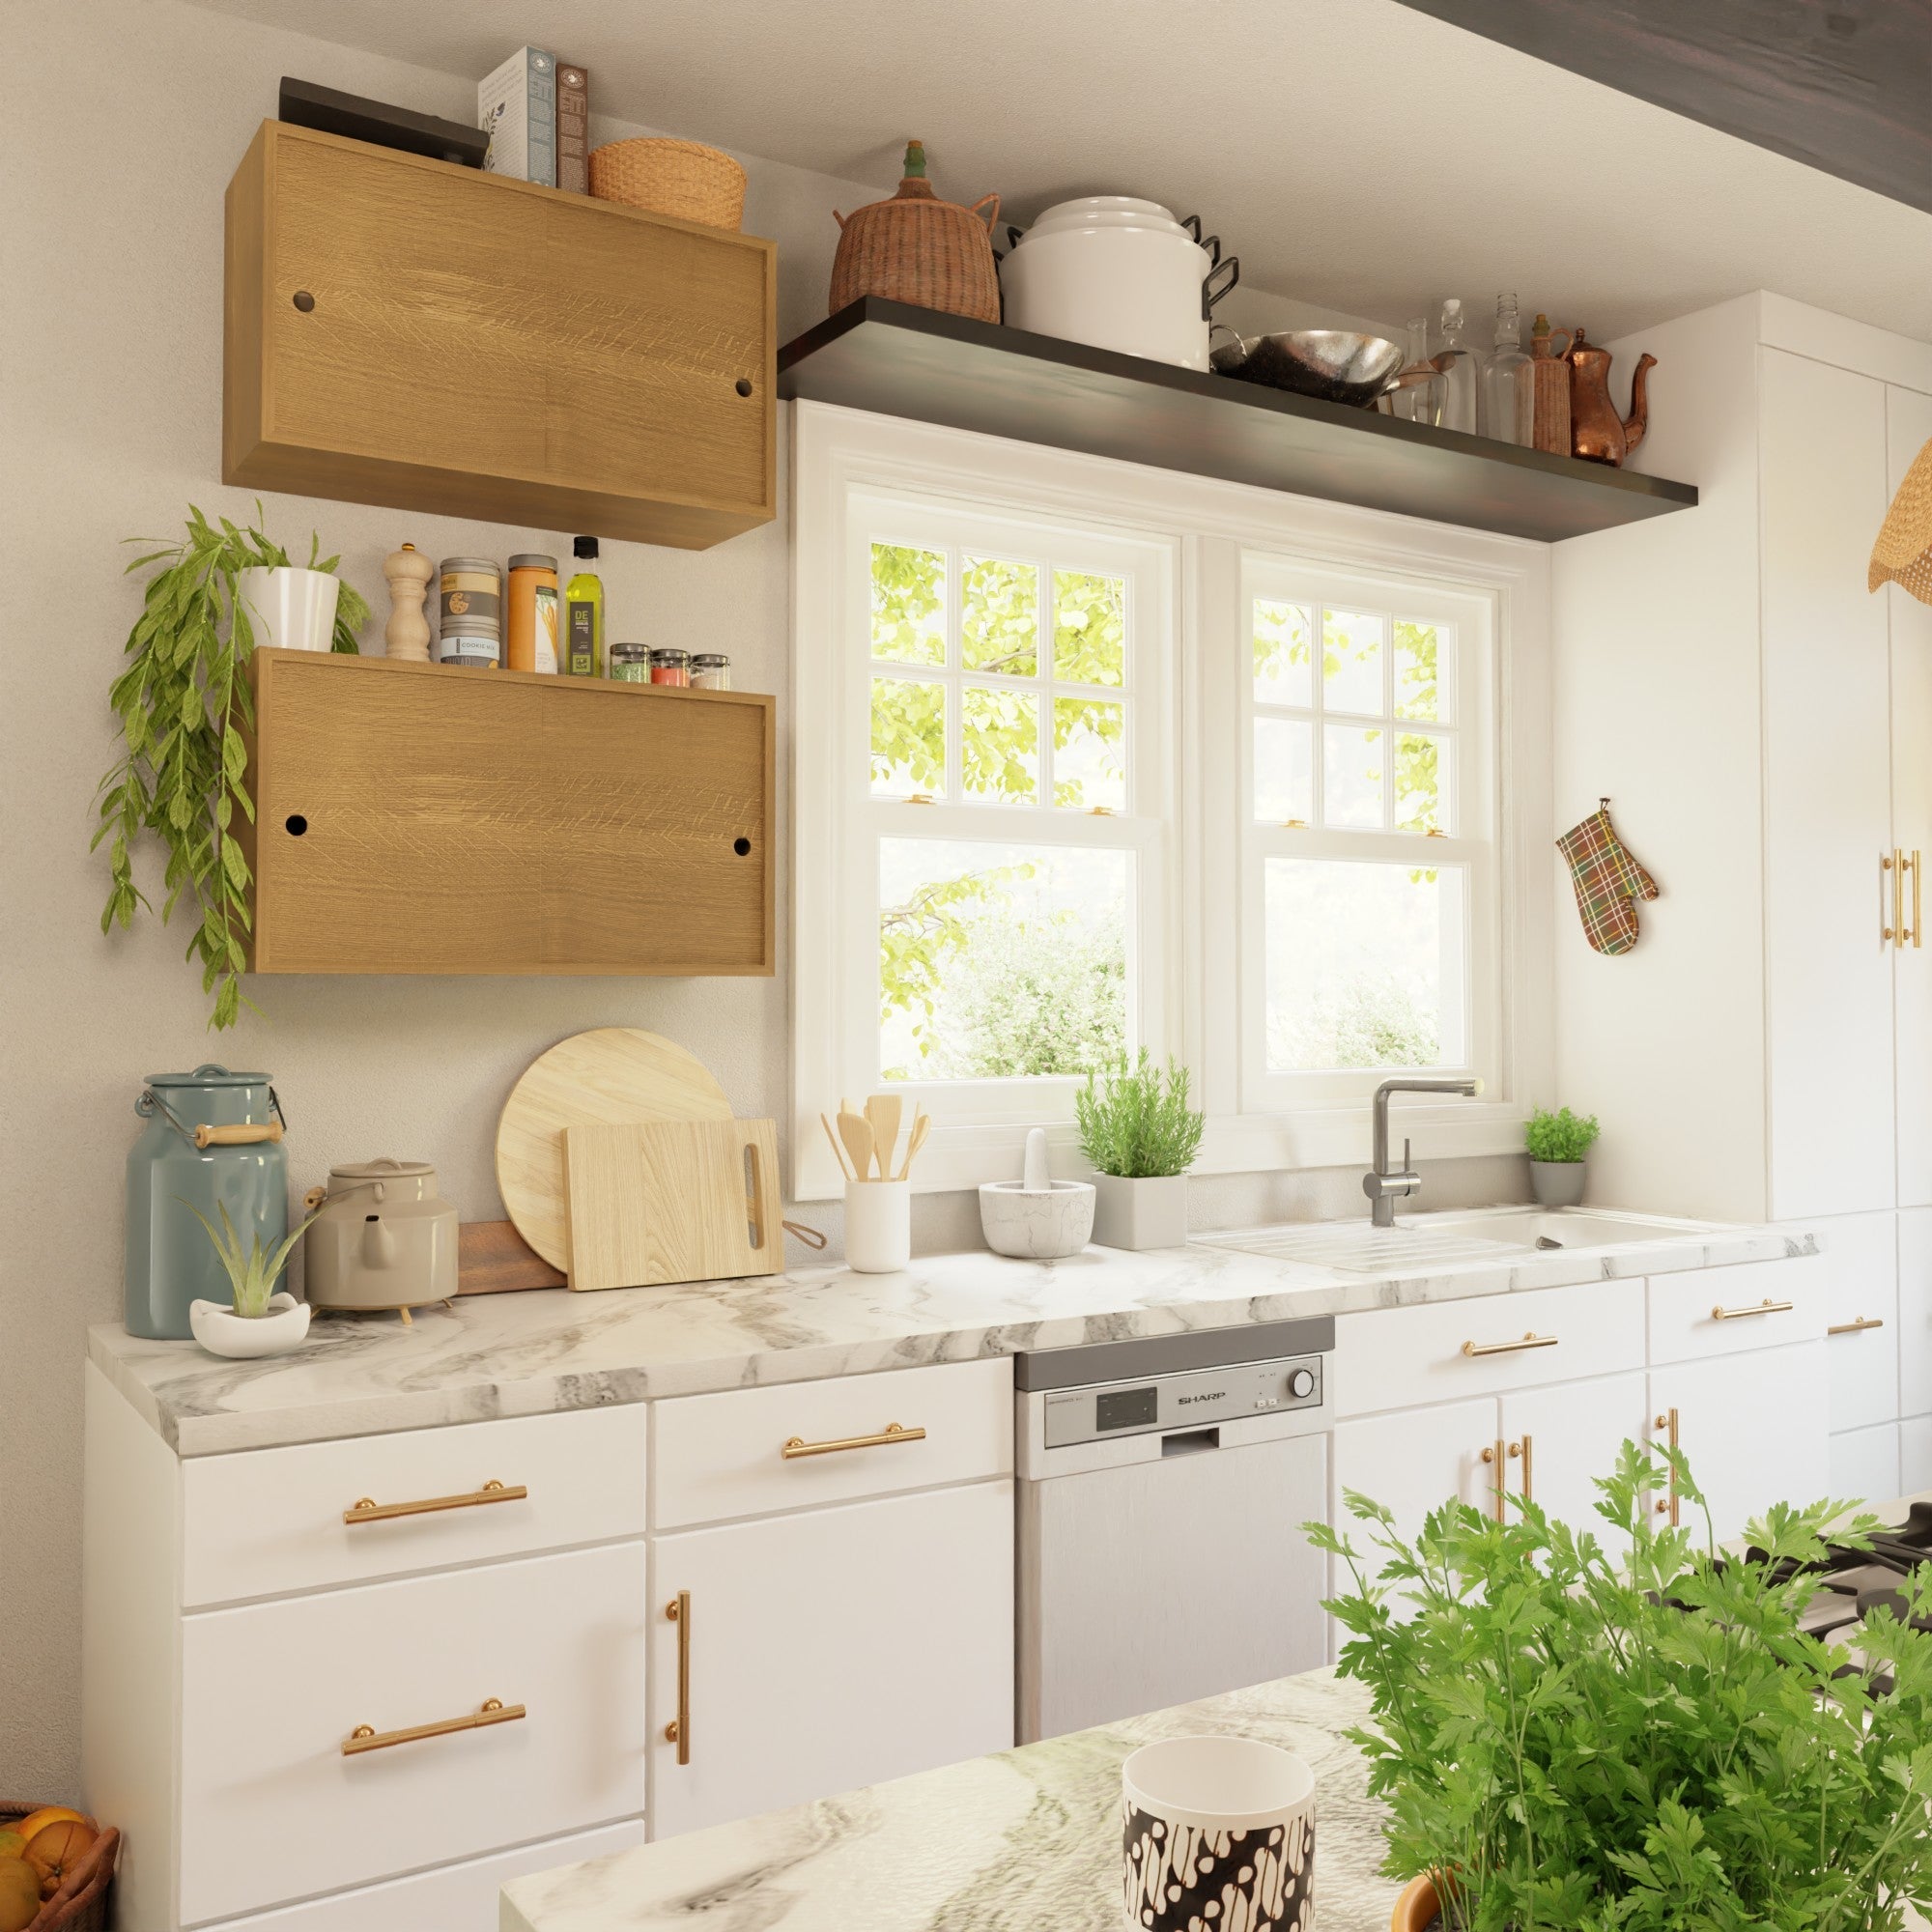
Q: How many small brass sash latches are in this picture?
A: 4